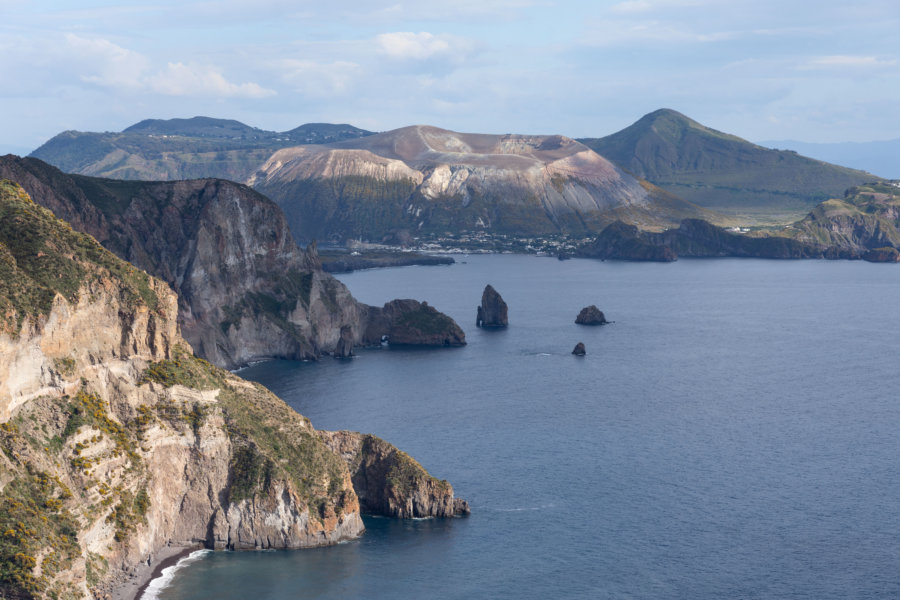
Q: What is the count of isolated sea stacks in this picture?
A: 3